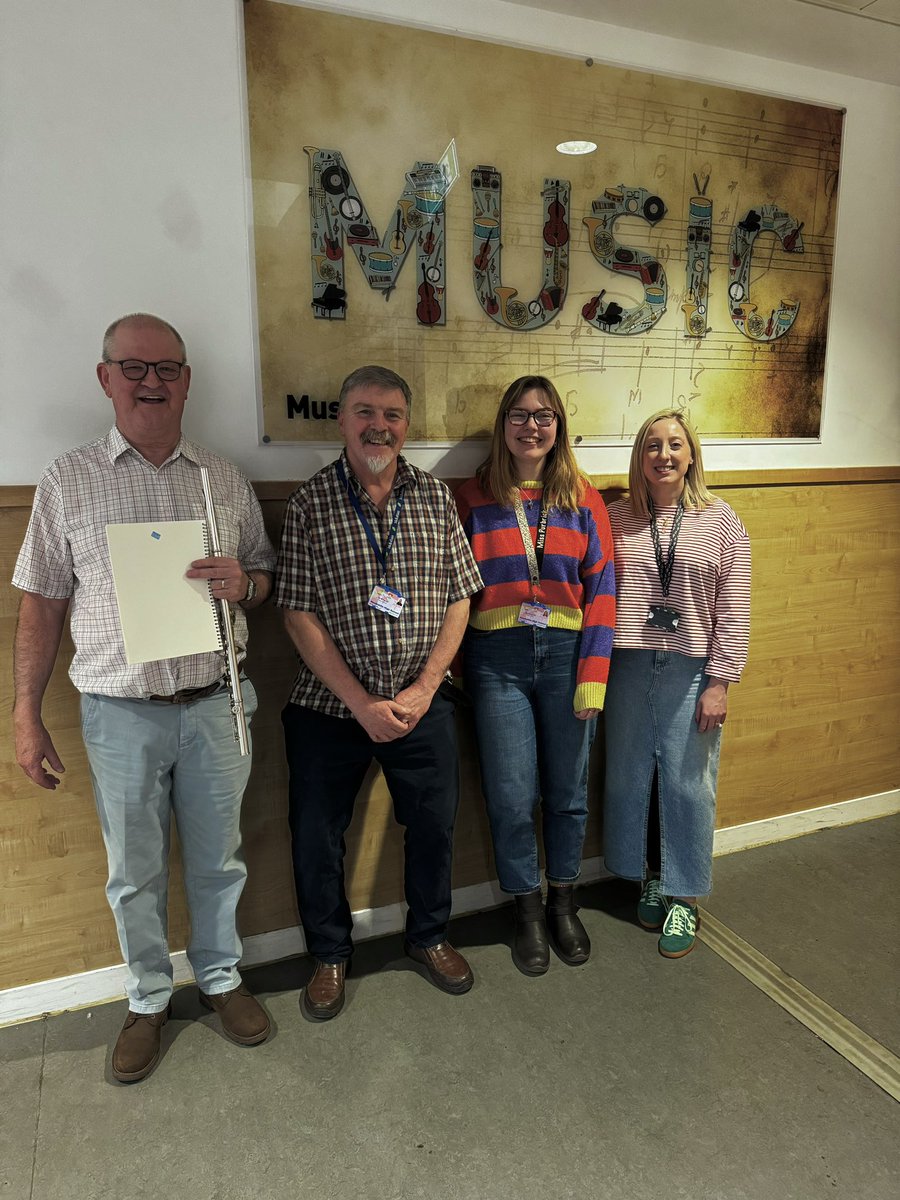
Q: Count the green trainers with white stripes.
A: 2